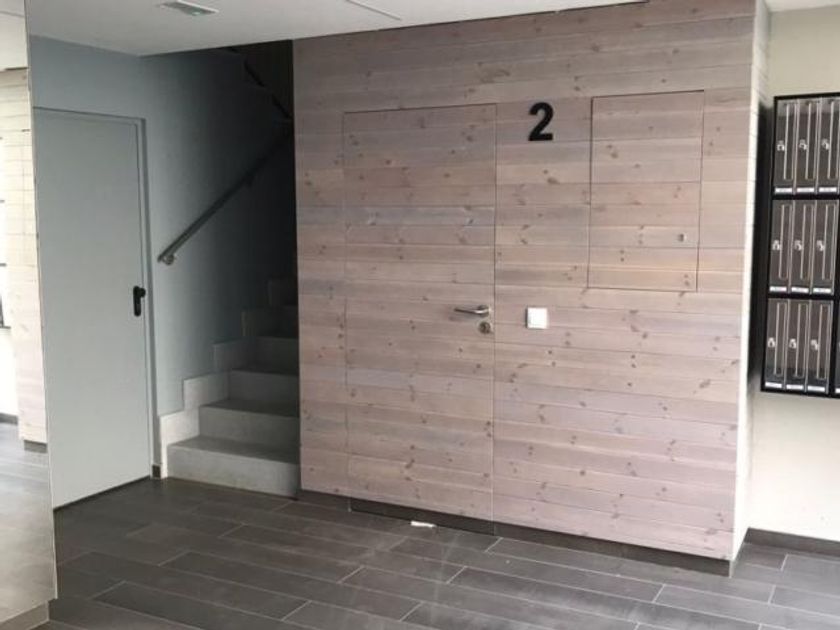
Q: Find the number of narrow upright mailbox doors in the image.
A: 9